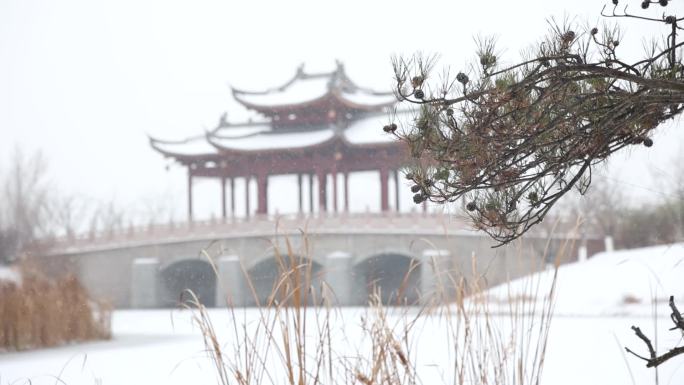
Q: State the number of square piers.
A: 4